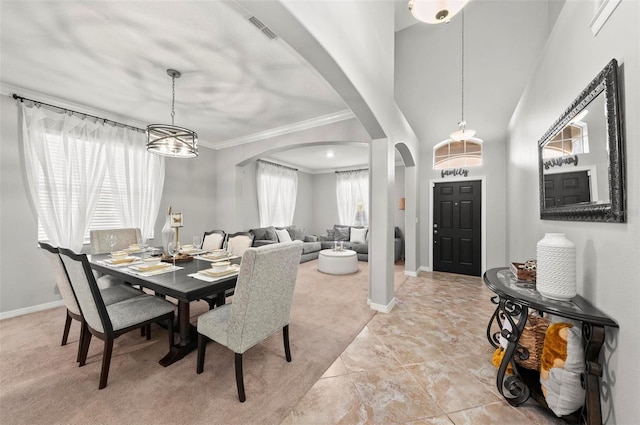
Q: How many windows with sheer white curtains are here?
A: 3